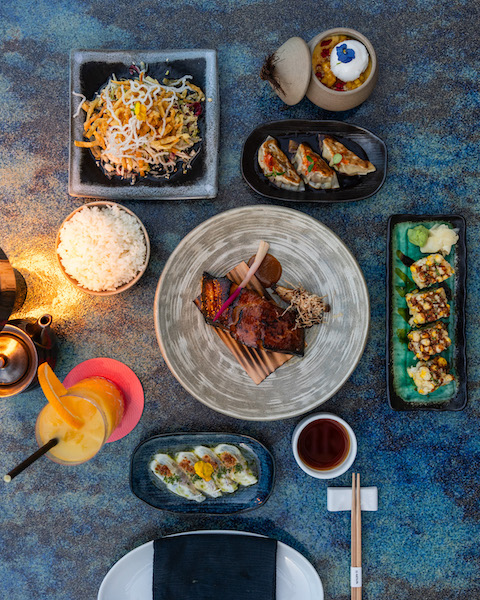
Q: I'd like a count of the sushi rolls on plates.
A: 4